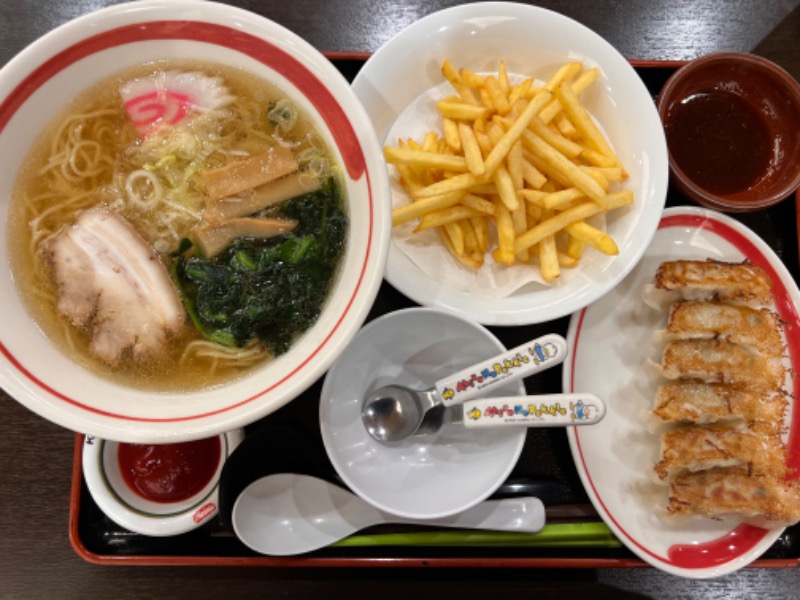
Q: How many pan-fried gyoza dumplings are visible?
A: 6